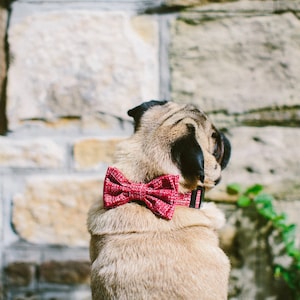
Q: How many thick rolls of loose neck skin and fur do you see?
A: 1